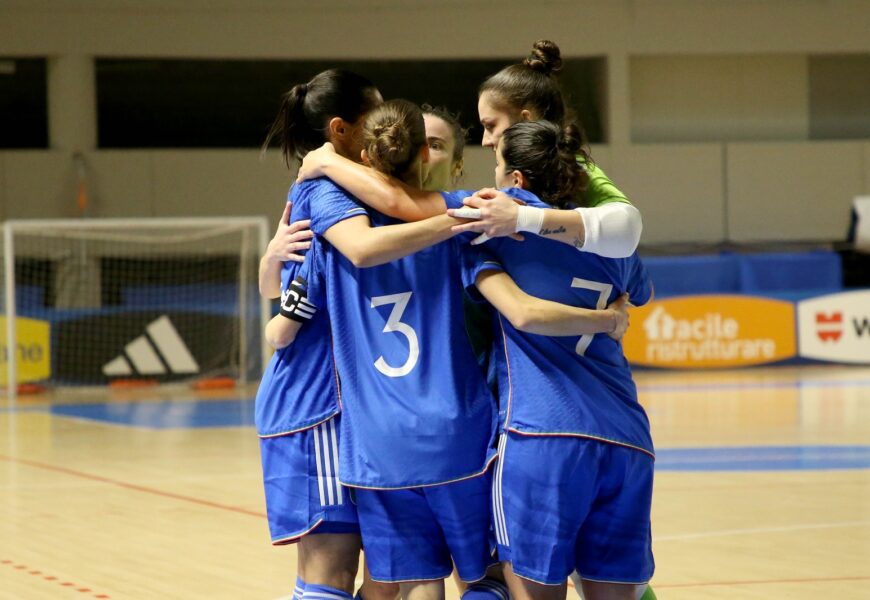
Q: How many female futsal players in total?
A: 5